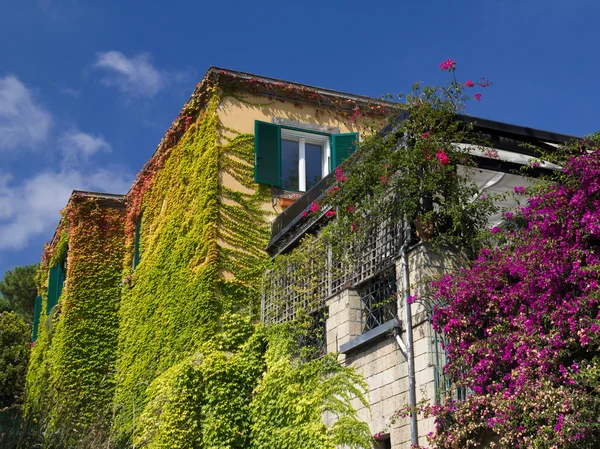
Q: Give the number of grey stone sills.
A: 1